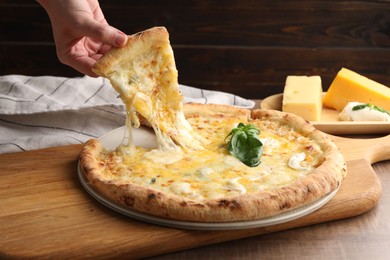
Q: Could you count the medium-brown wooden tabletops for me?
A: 1